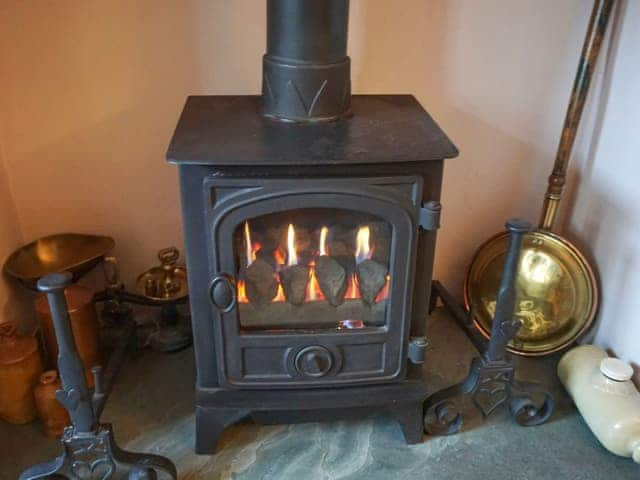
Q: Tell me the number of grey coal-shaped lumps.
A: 4